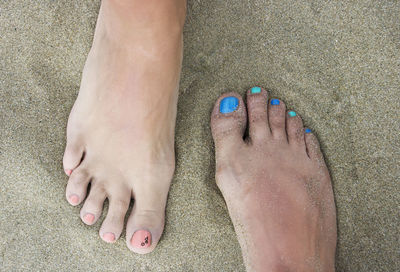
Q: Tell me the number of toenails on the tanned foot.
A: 5